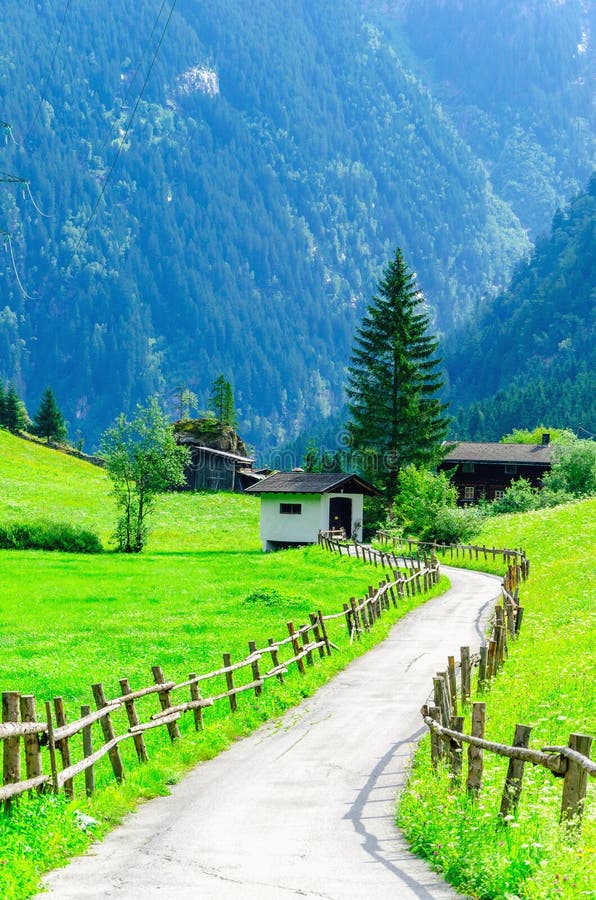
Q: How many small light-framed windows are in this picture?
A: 2